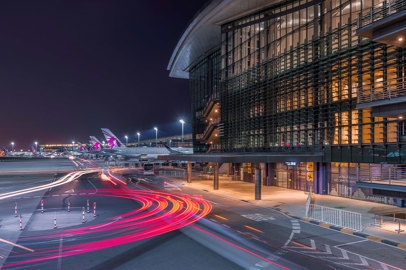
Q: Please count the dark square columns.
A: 3